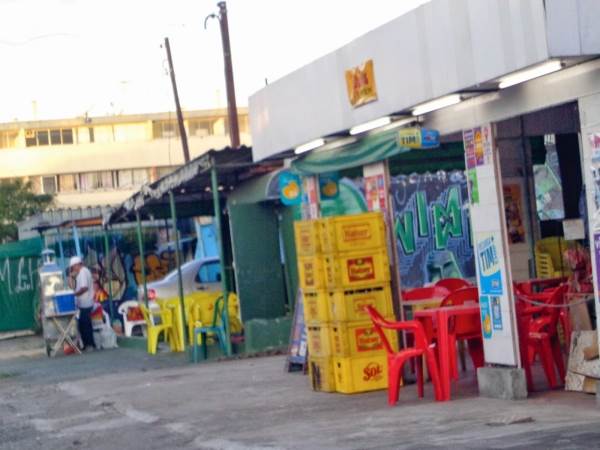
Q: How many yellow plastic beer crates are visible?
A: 10